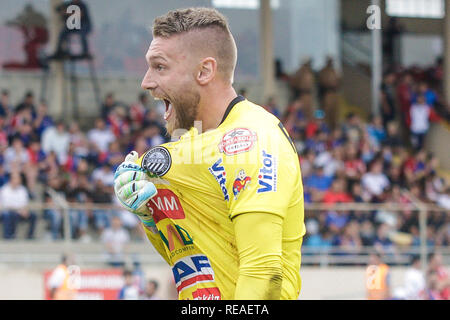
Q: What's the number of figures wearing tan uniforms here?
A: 2